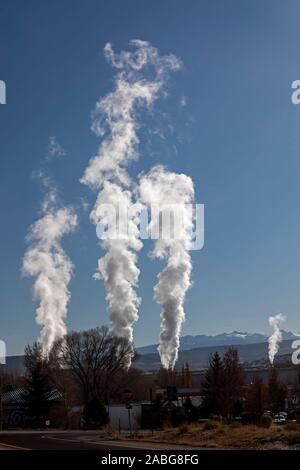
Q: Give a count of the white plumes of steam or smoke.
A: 4